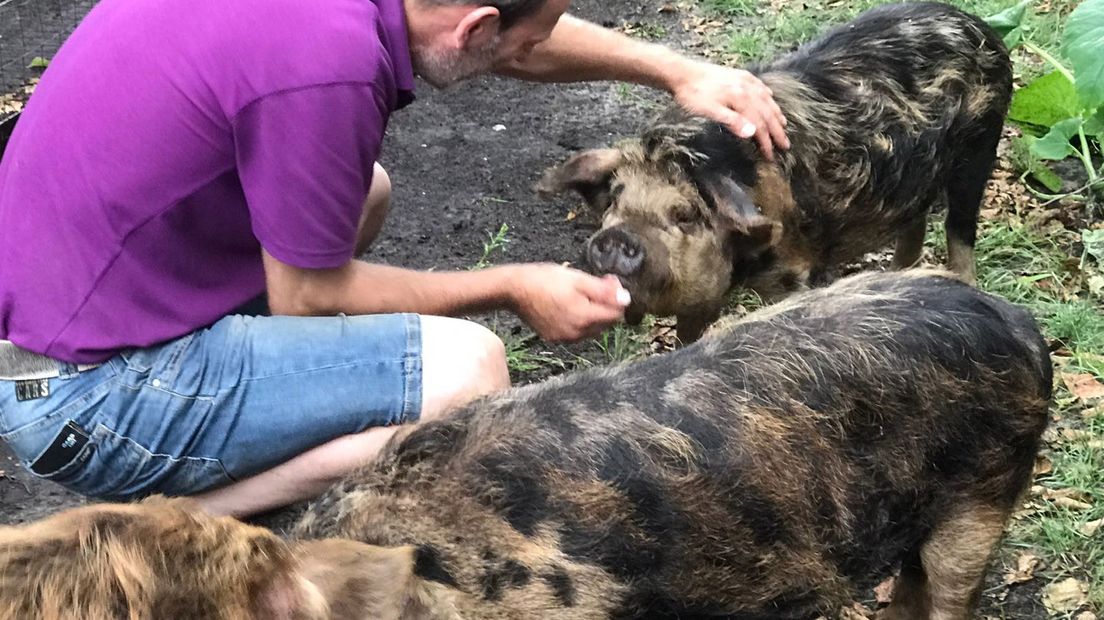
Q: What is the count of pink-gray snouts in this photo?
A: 1